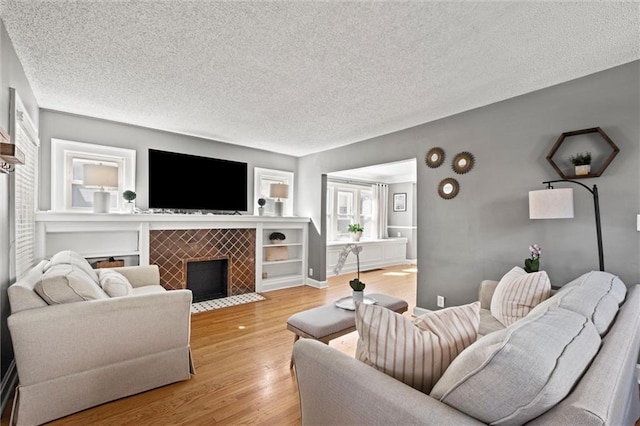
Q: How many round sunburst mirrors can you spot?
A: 3